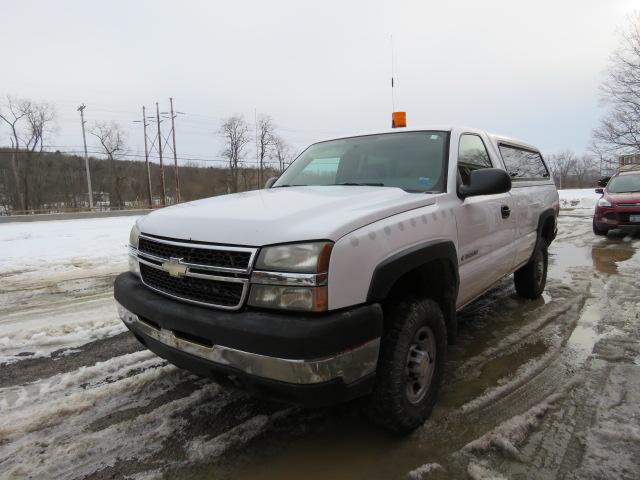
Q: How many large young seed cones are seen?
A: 0